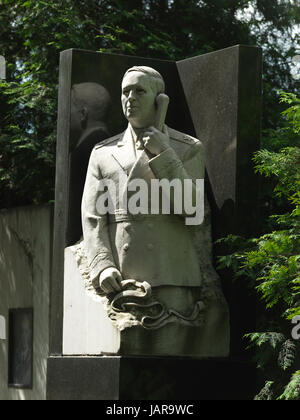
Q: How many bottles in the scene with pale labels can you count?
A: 0